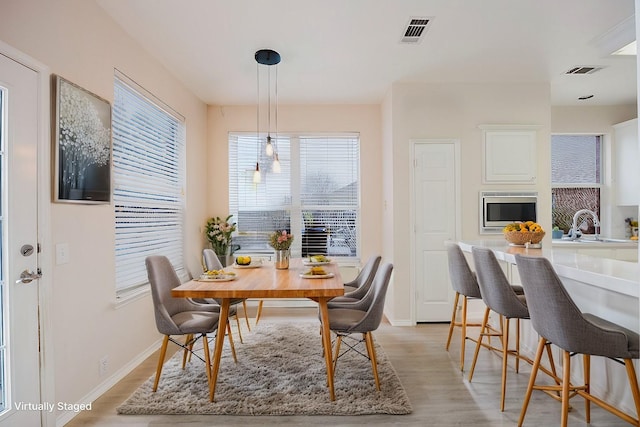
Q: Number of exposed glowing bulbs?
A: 3